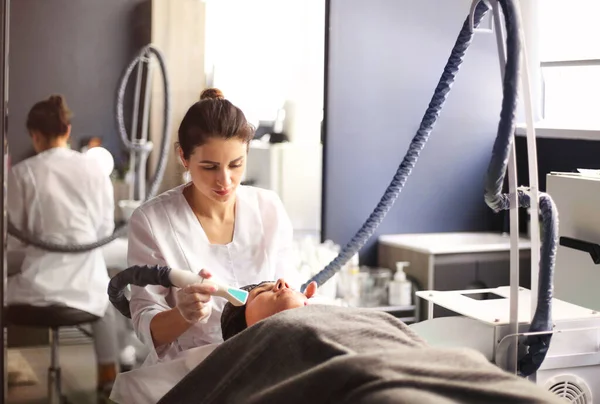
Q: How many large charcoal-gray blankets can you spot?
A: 1